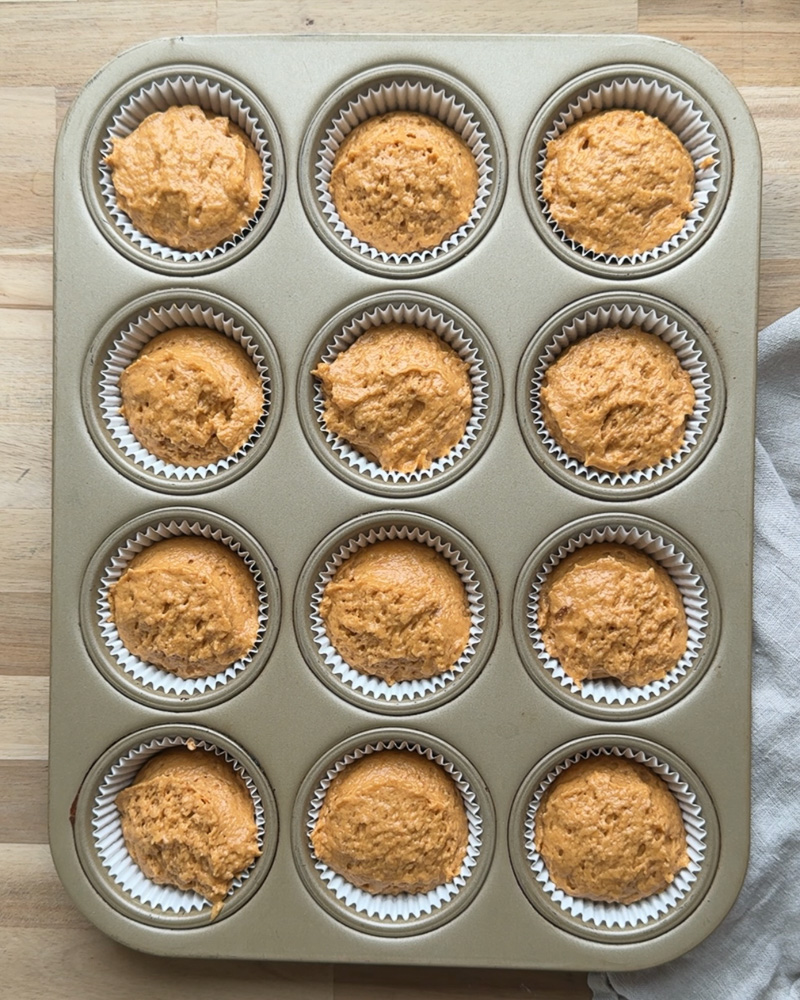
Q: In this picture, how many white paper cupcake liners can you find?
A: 12